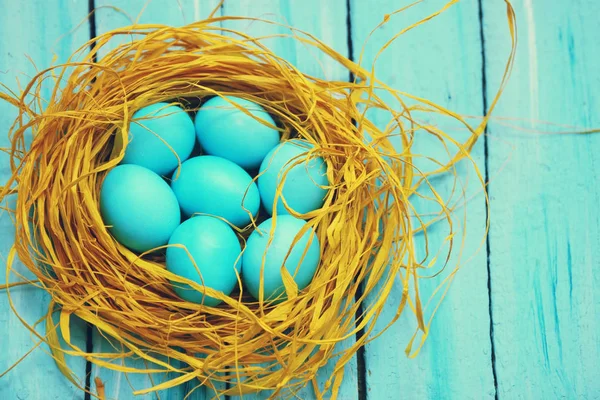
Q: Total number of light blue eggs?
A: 7